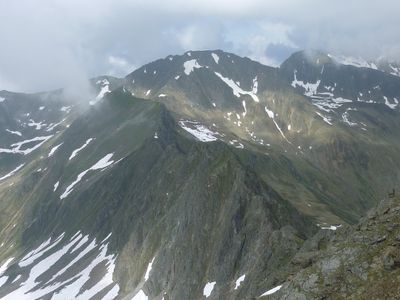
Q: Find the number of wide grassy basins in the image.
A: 1